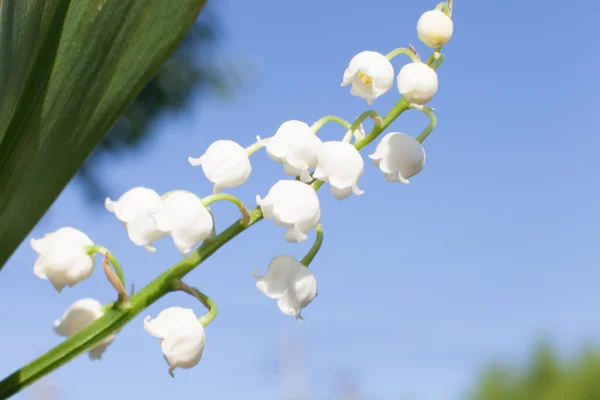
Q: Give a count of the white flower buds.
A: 14